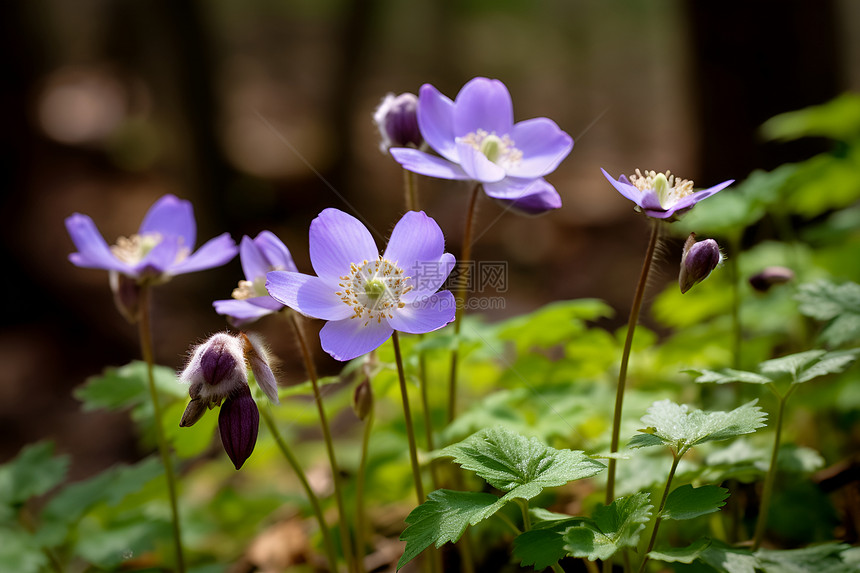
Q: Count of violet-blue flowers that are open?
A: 5